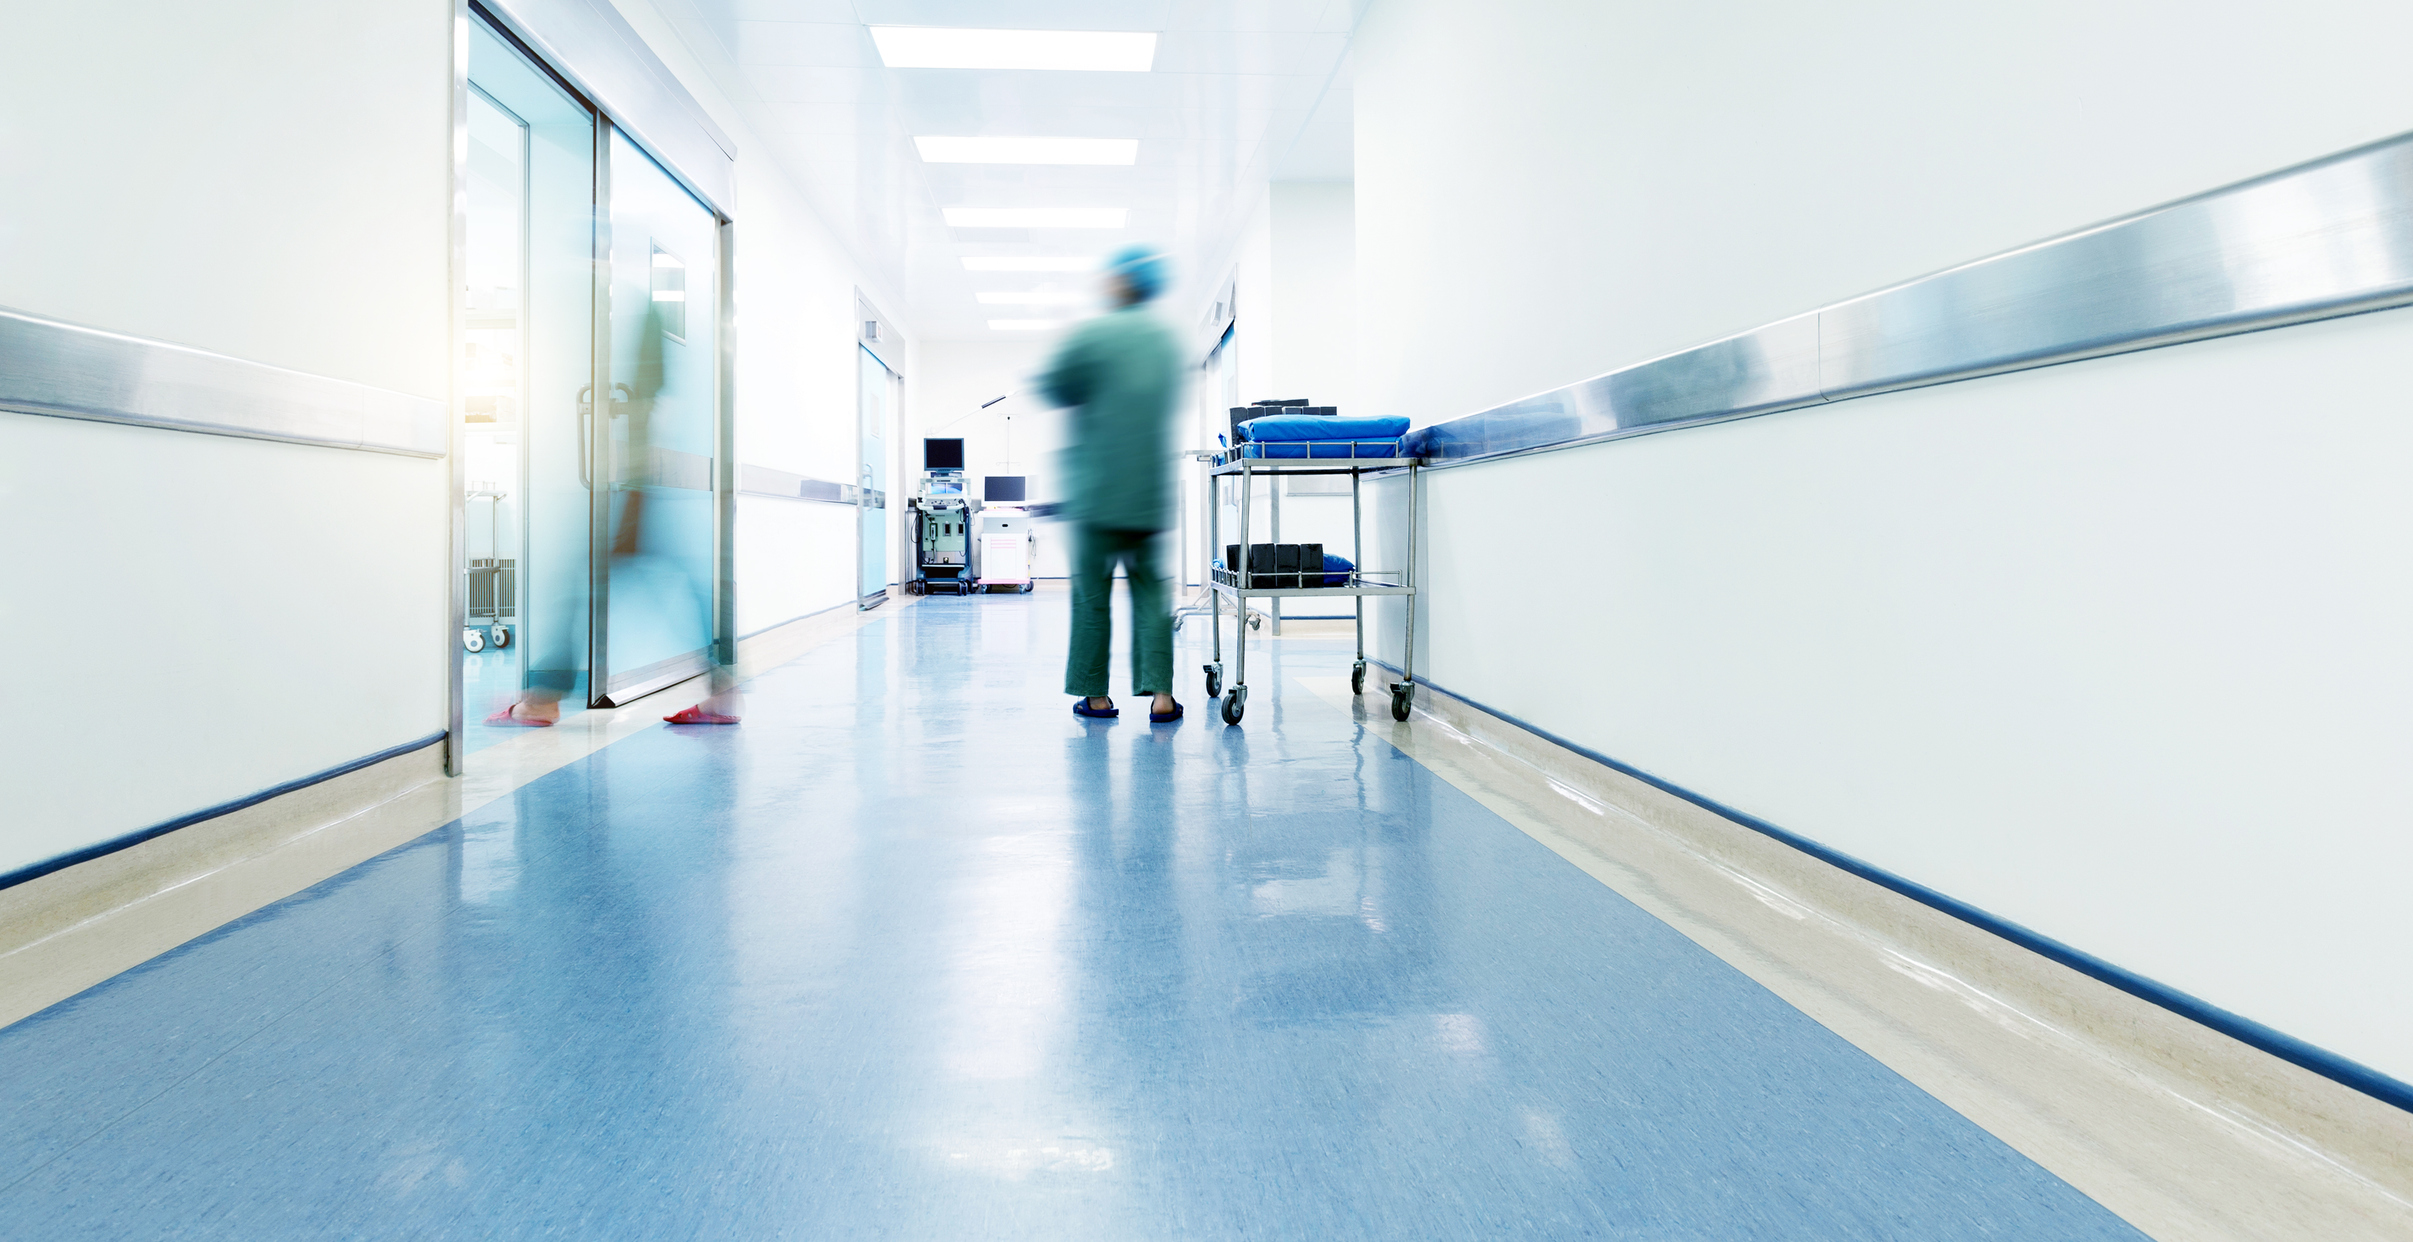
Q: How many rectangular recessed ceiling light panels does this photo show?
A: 6